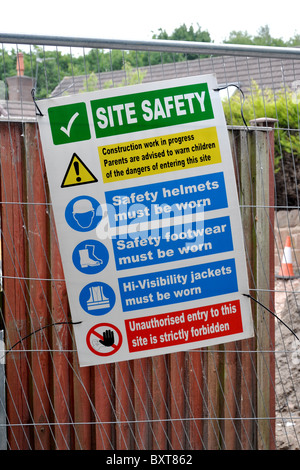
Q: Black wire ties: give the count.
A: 4